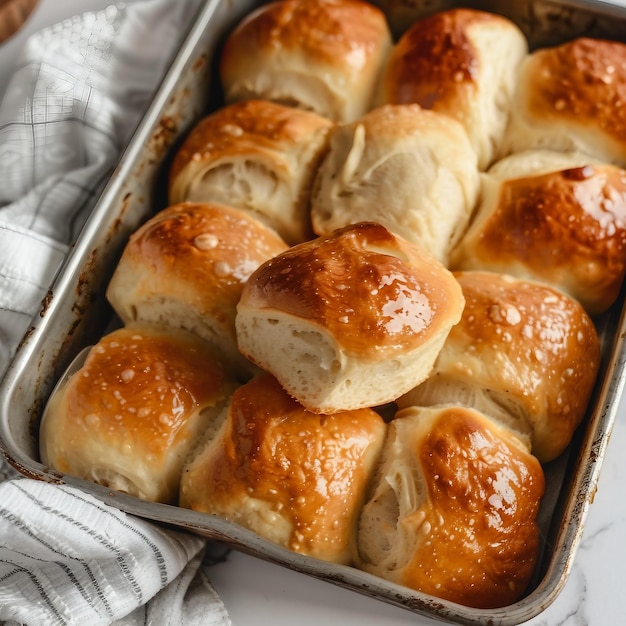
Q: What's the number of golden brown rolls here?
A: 12